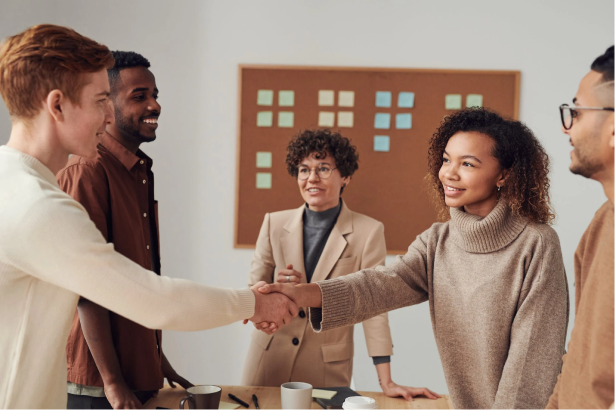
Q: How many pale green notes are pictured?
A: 8